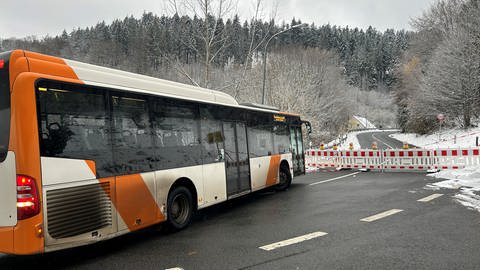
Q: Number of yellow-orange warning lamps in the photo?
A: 5